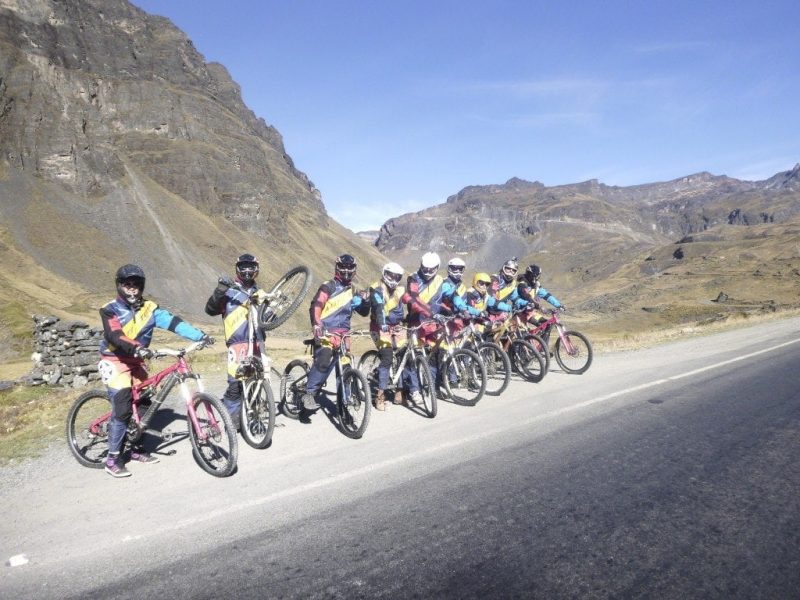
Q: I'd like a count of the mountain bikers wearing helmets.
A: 9